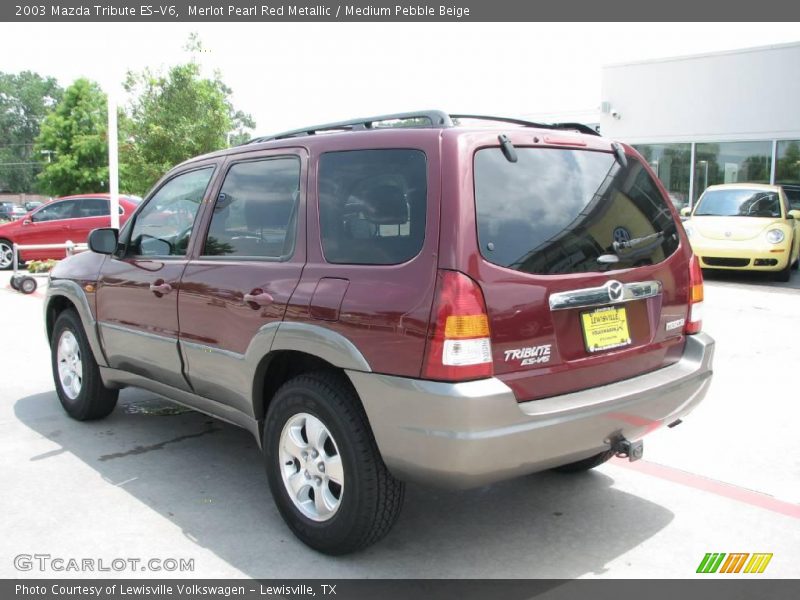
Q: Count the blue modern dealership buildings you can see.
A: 0